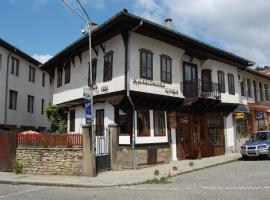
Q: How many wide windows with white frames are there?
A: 2